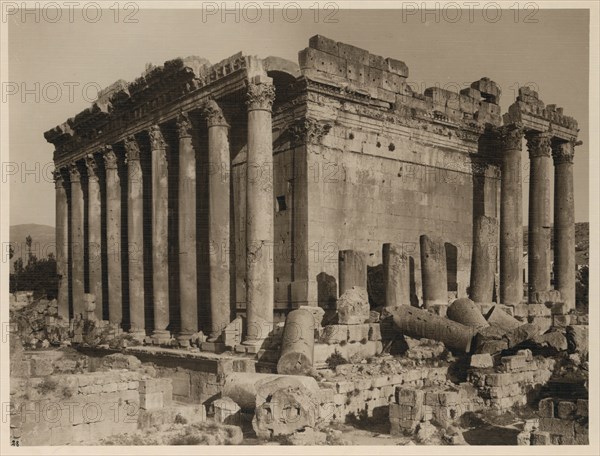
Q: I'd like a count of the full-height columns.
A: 12